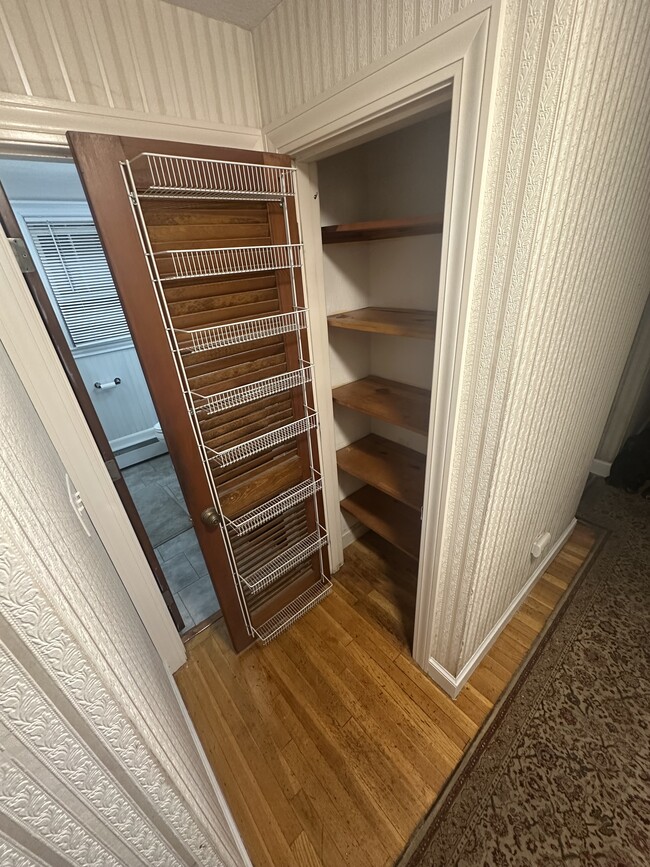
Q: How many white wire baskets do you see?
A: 8